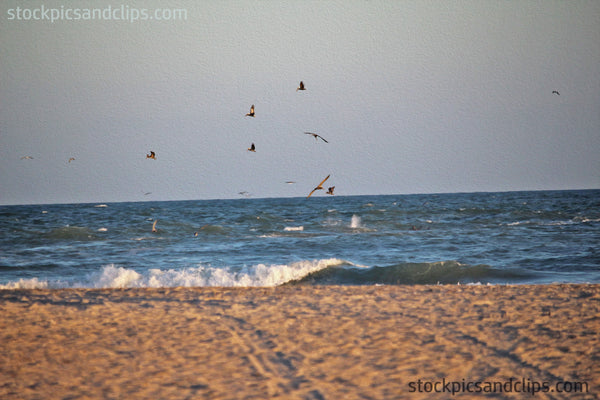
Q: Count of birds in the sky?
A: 13